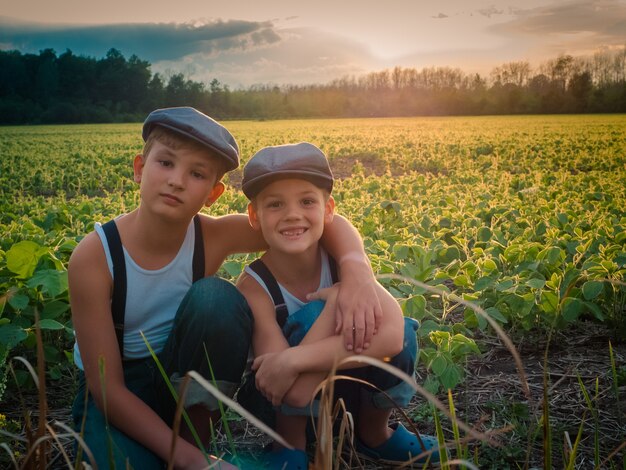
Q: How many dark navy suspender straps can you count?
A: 4